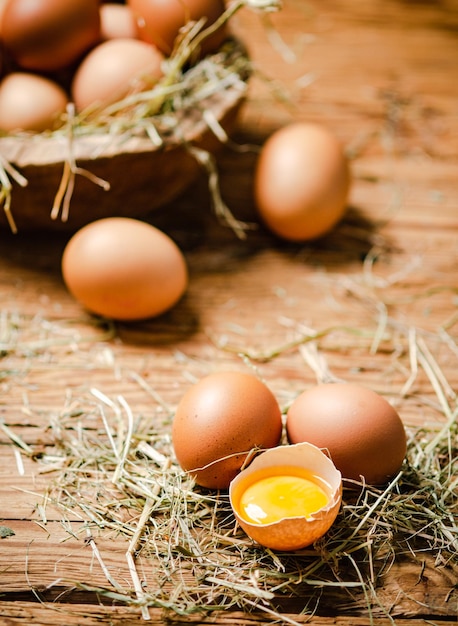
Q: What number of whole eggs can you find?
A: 9